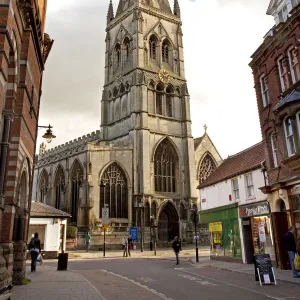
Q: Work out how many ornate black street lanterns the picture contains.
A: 1